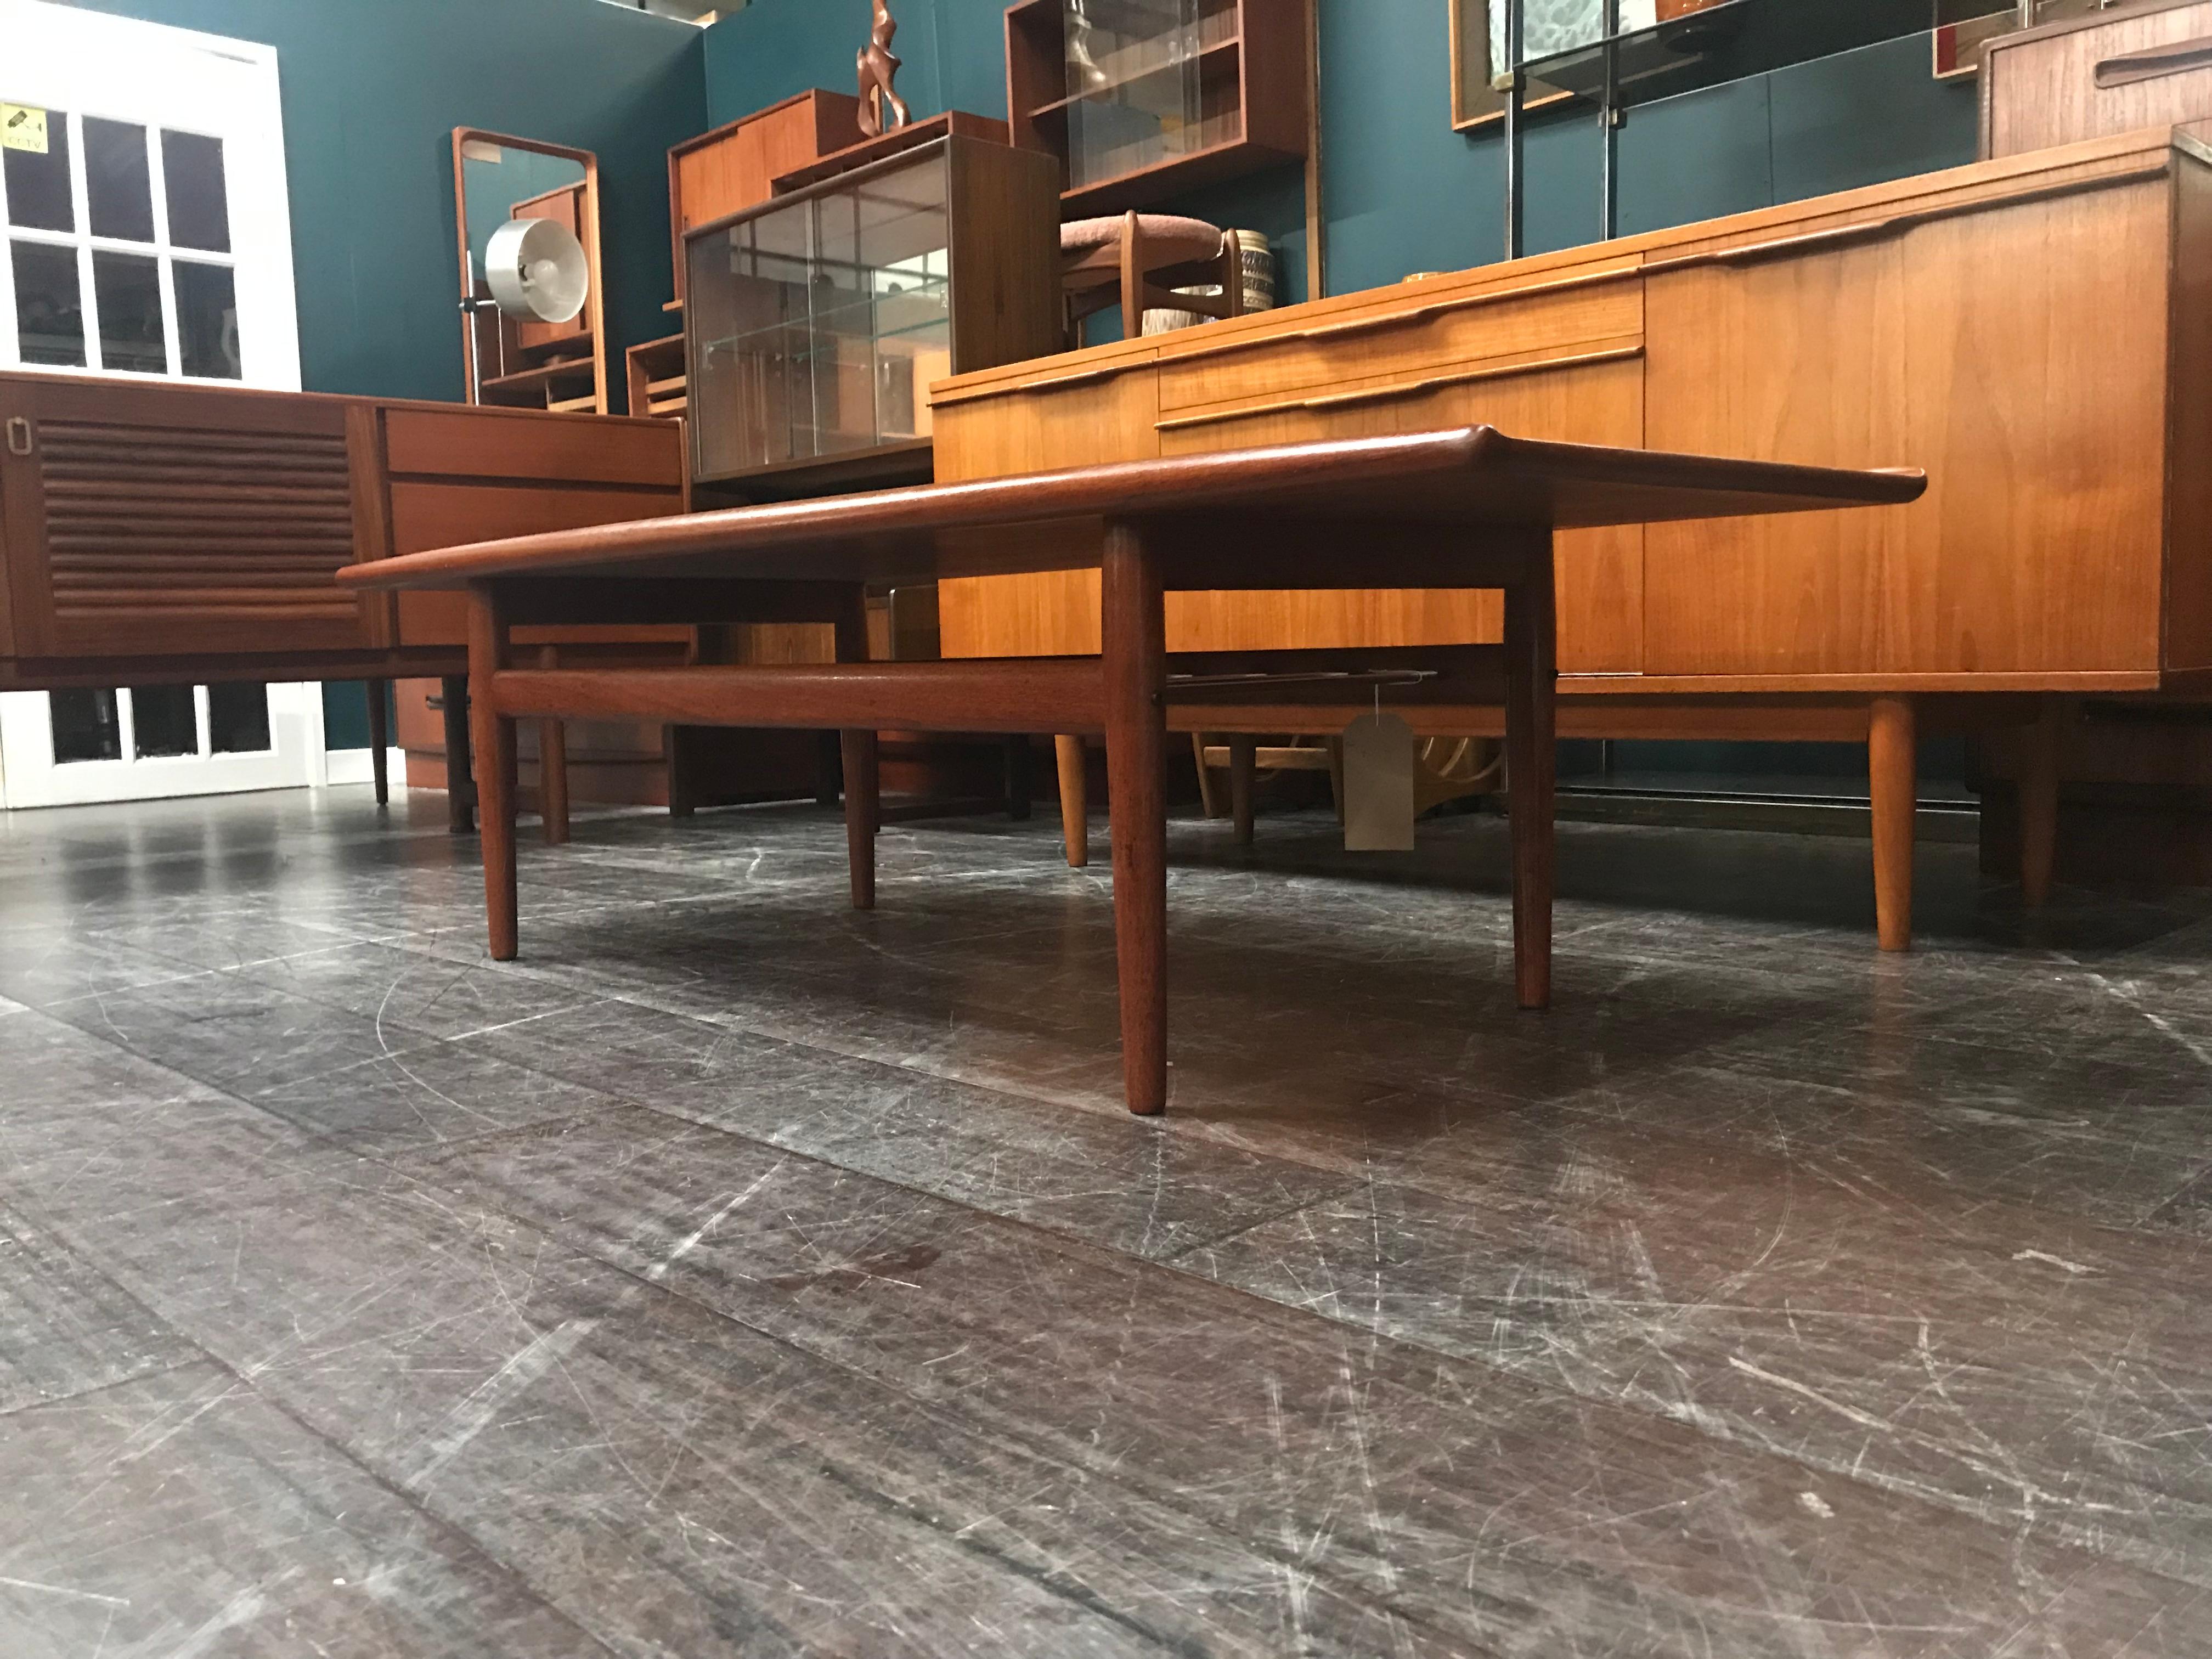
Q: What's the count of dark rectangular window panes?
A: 9